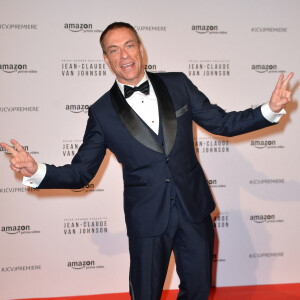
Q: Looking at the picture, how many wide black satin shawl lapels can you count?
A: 2